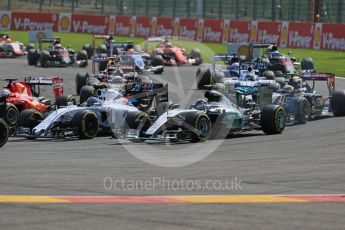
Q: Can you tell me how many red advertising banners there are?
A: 11